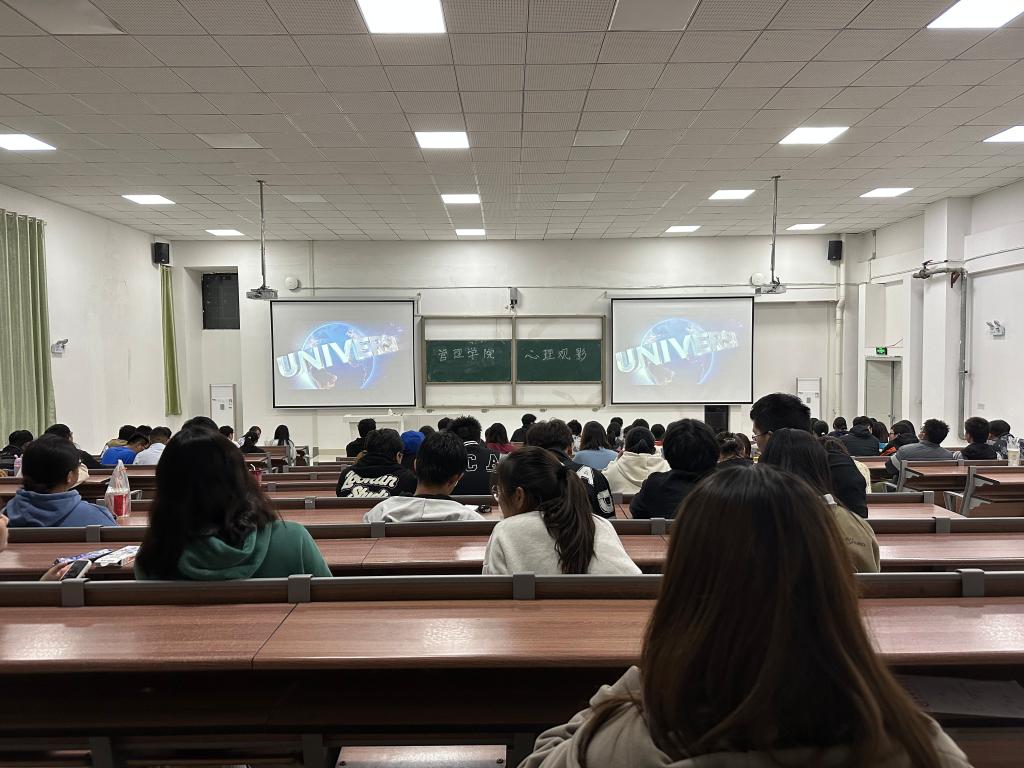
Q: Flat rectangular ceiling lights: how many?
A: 14